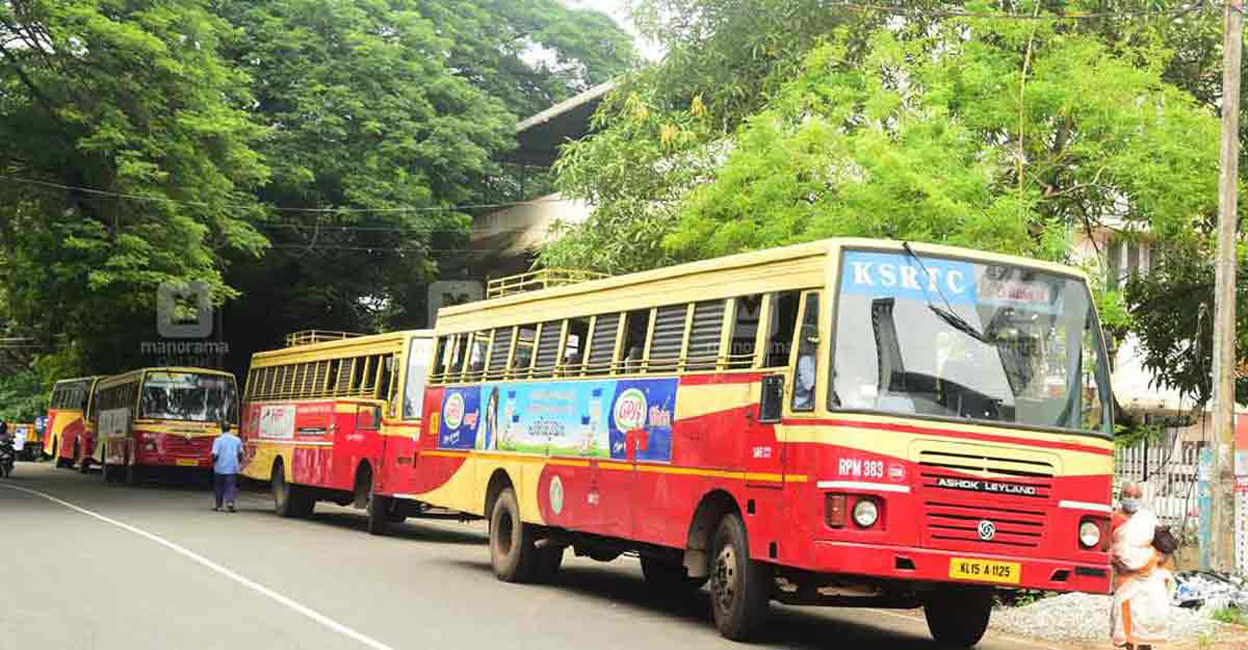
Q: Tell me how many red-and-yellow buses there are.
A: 4